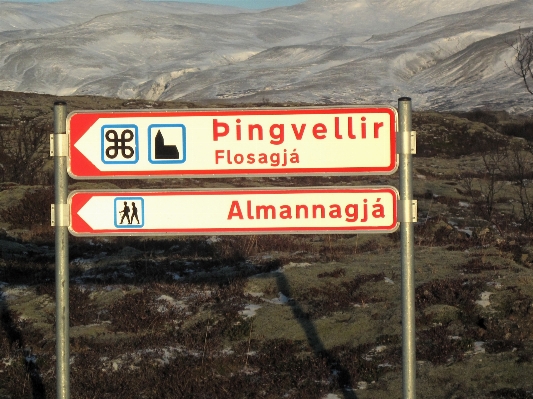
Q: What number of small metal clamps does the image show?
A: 4